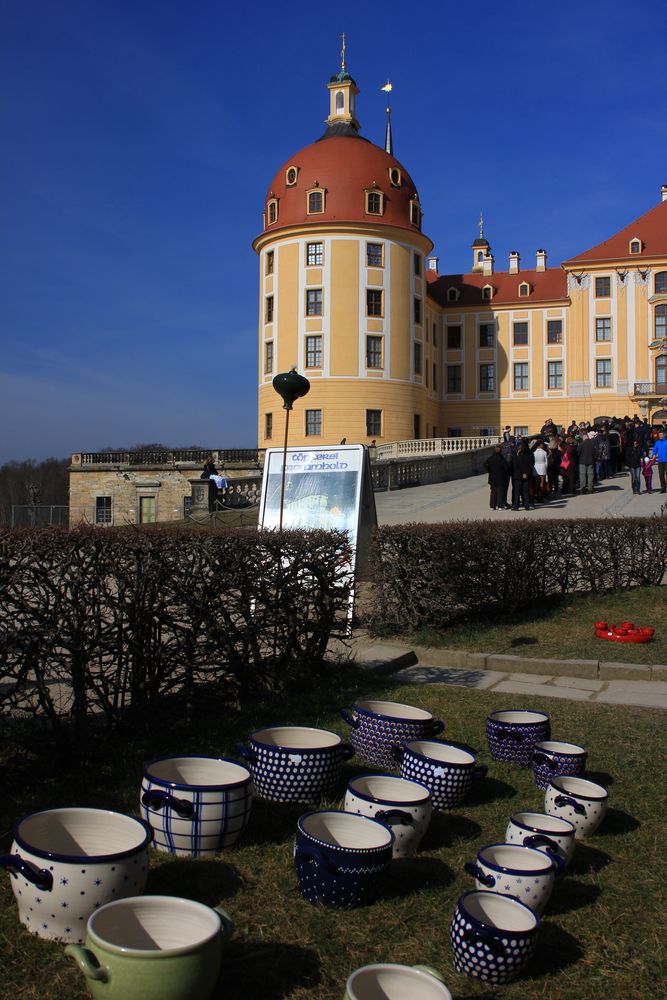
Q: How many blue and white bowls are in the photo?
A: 13